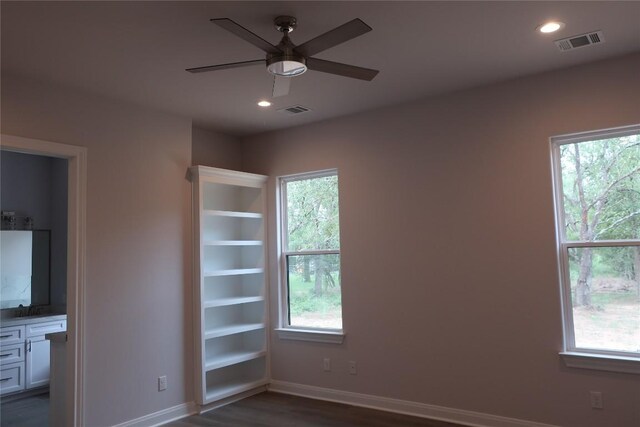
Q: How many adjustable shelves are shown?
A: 6